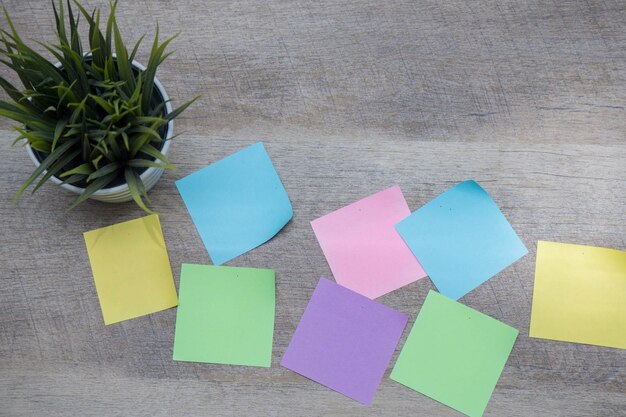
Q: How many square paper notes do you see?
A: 8